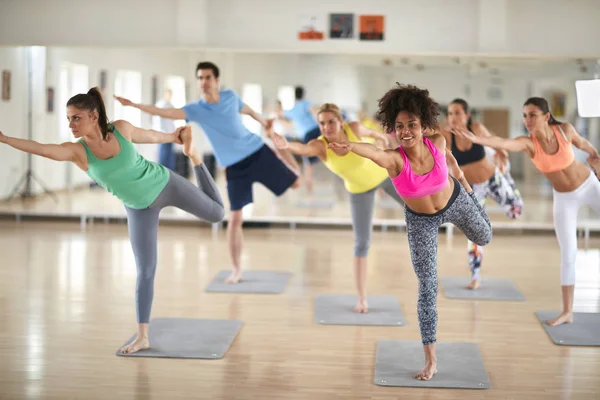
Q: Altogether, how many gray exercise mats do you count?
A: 6